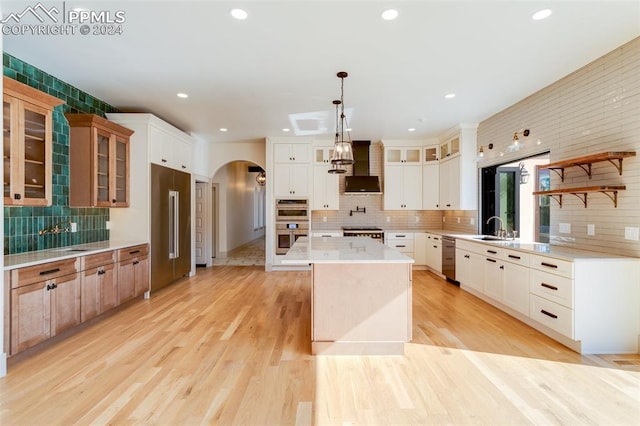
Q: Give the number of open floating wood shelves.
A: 2